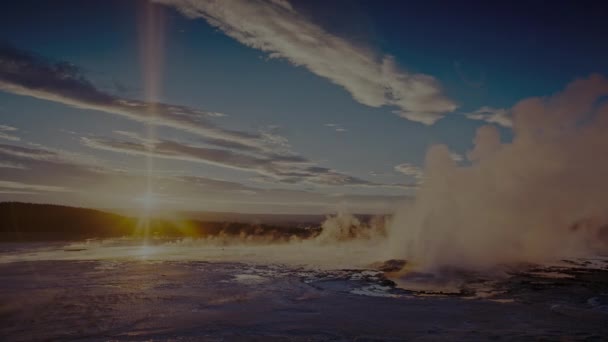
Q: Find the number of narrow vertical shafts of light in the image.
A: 1